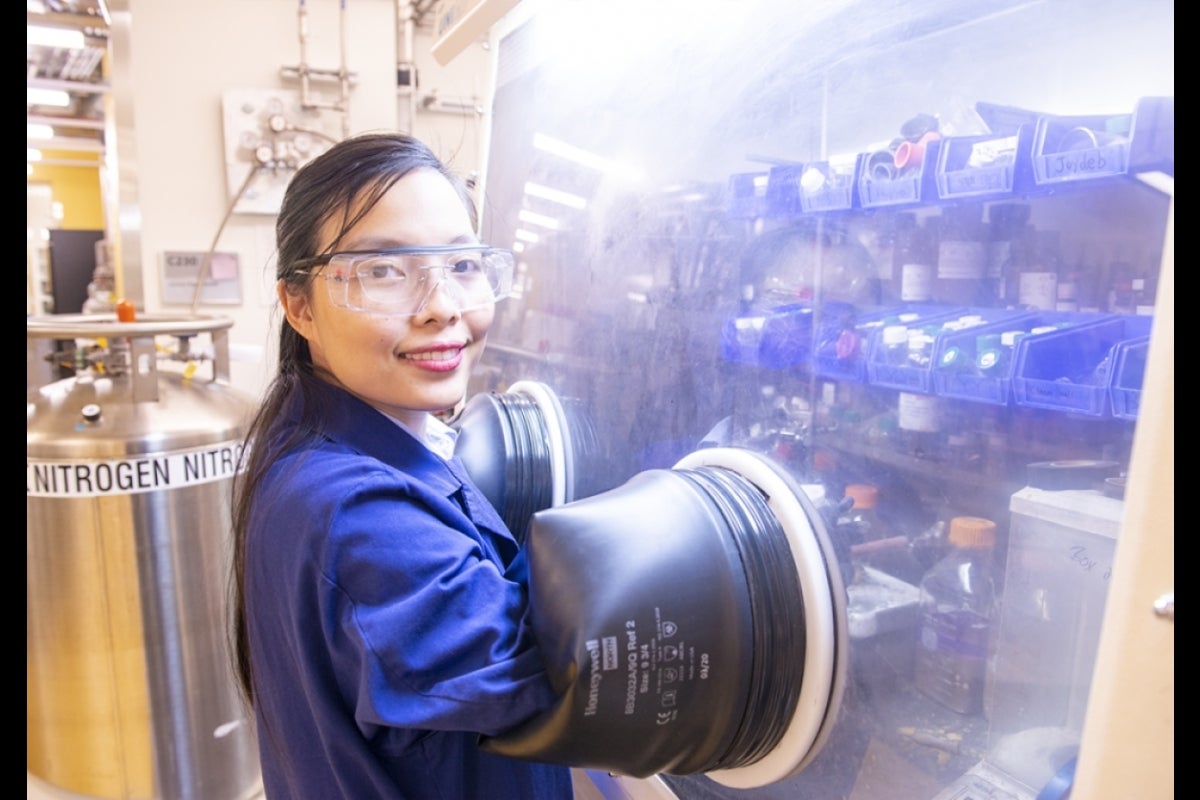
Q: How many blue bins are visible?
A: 11